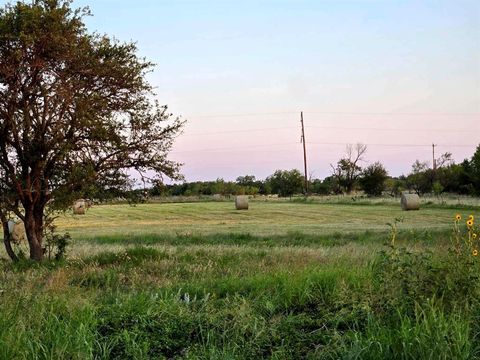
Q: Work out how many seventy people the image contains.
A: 0